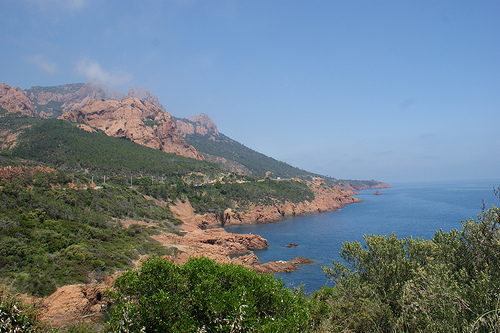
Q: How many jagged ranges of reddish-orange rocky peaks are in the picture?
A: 1